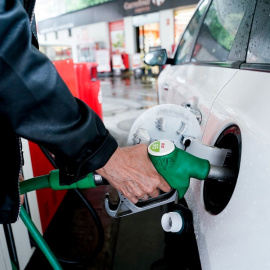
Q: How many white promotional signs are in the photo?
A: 3